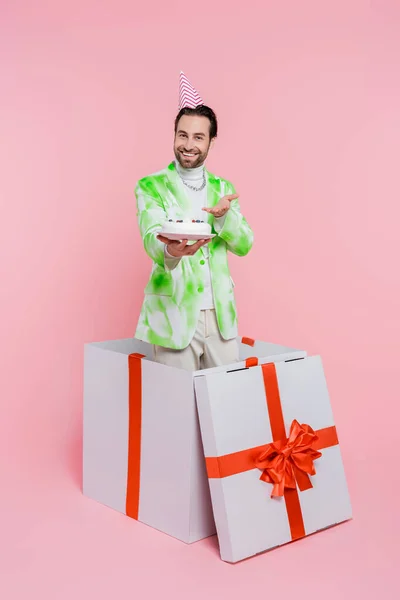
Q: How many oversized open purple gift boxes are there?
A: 0